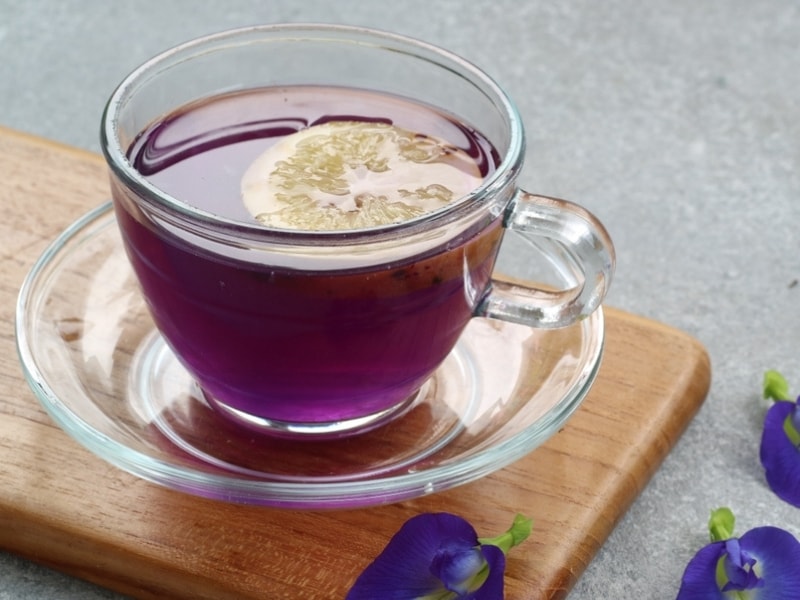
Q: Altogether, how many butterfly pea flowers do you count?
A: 3